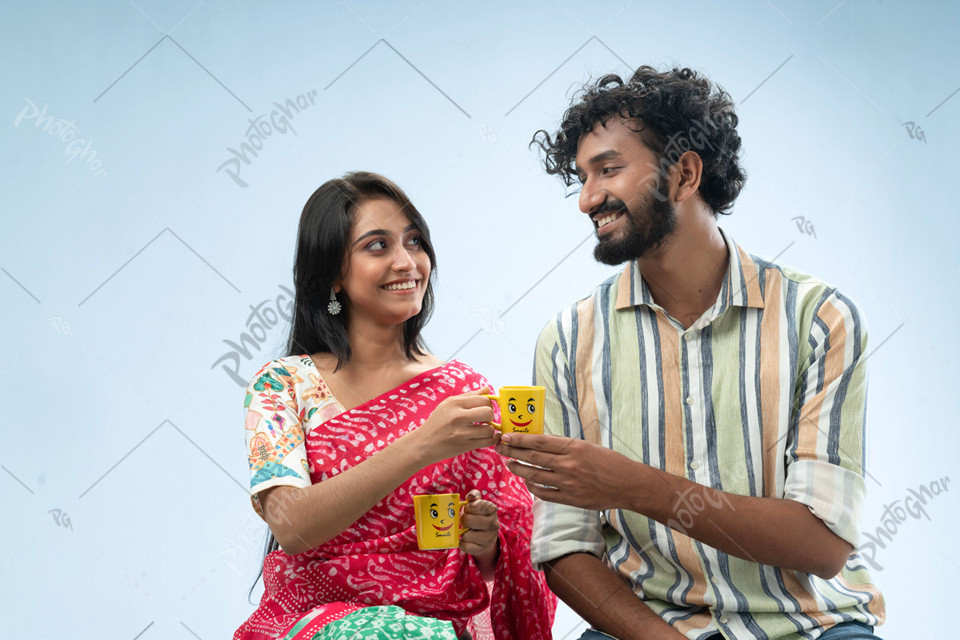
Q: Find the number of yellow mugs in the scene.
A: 2